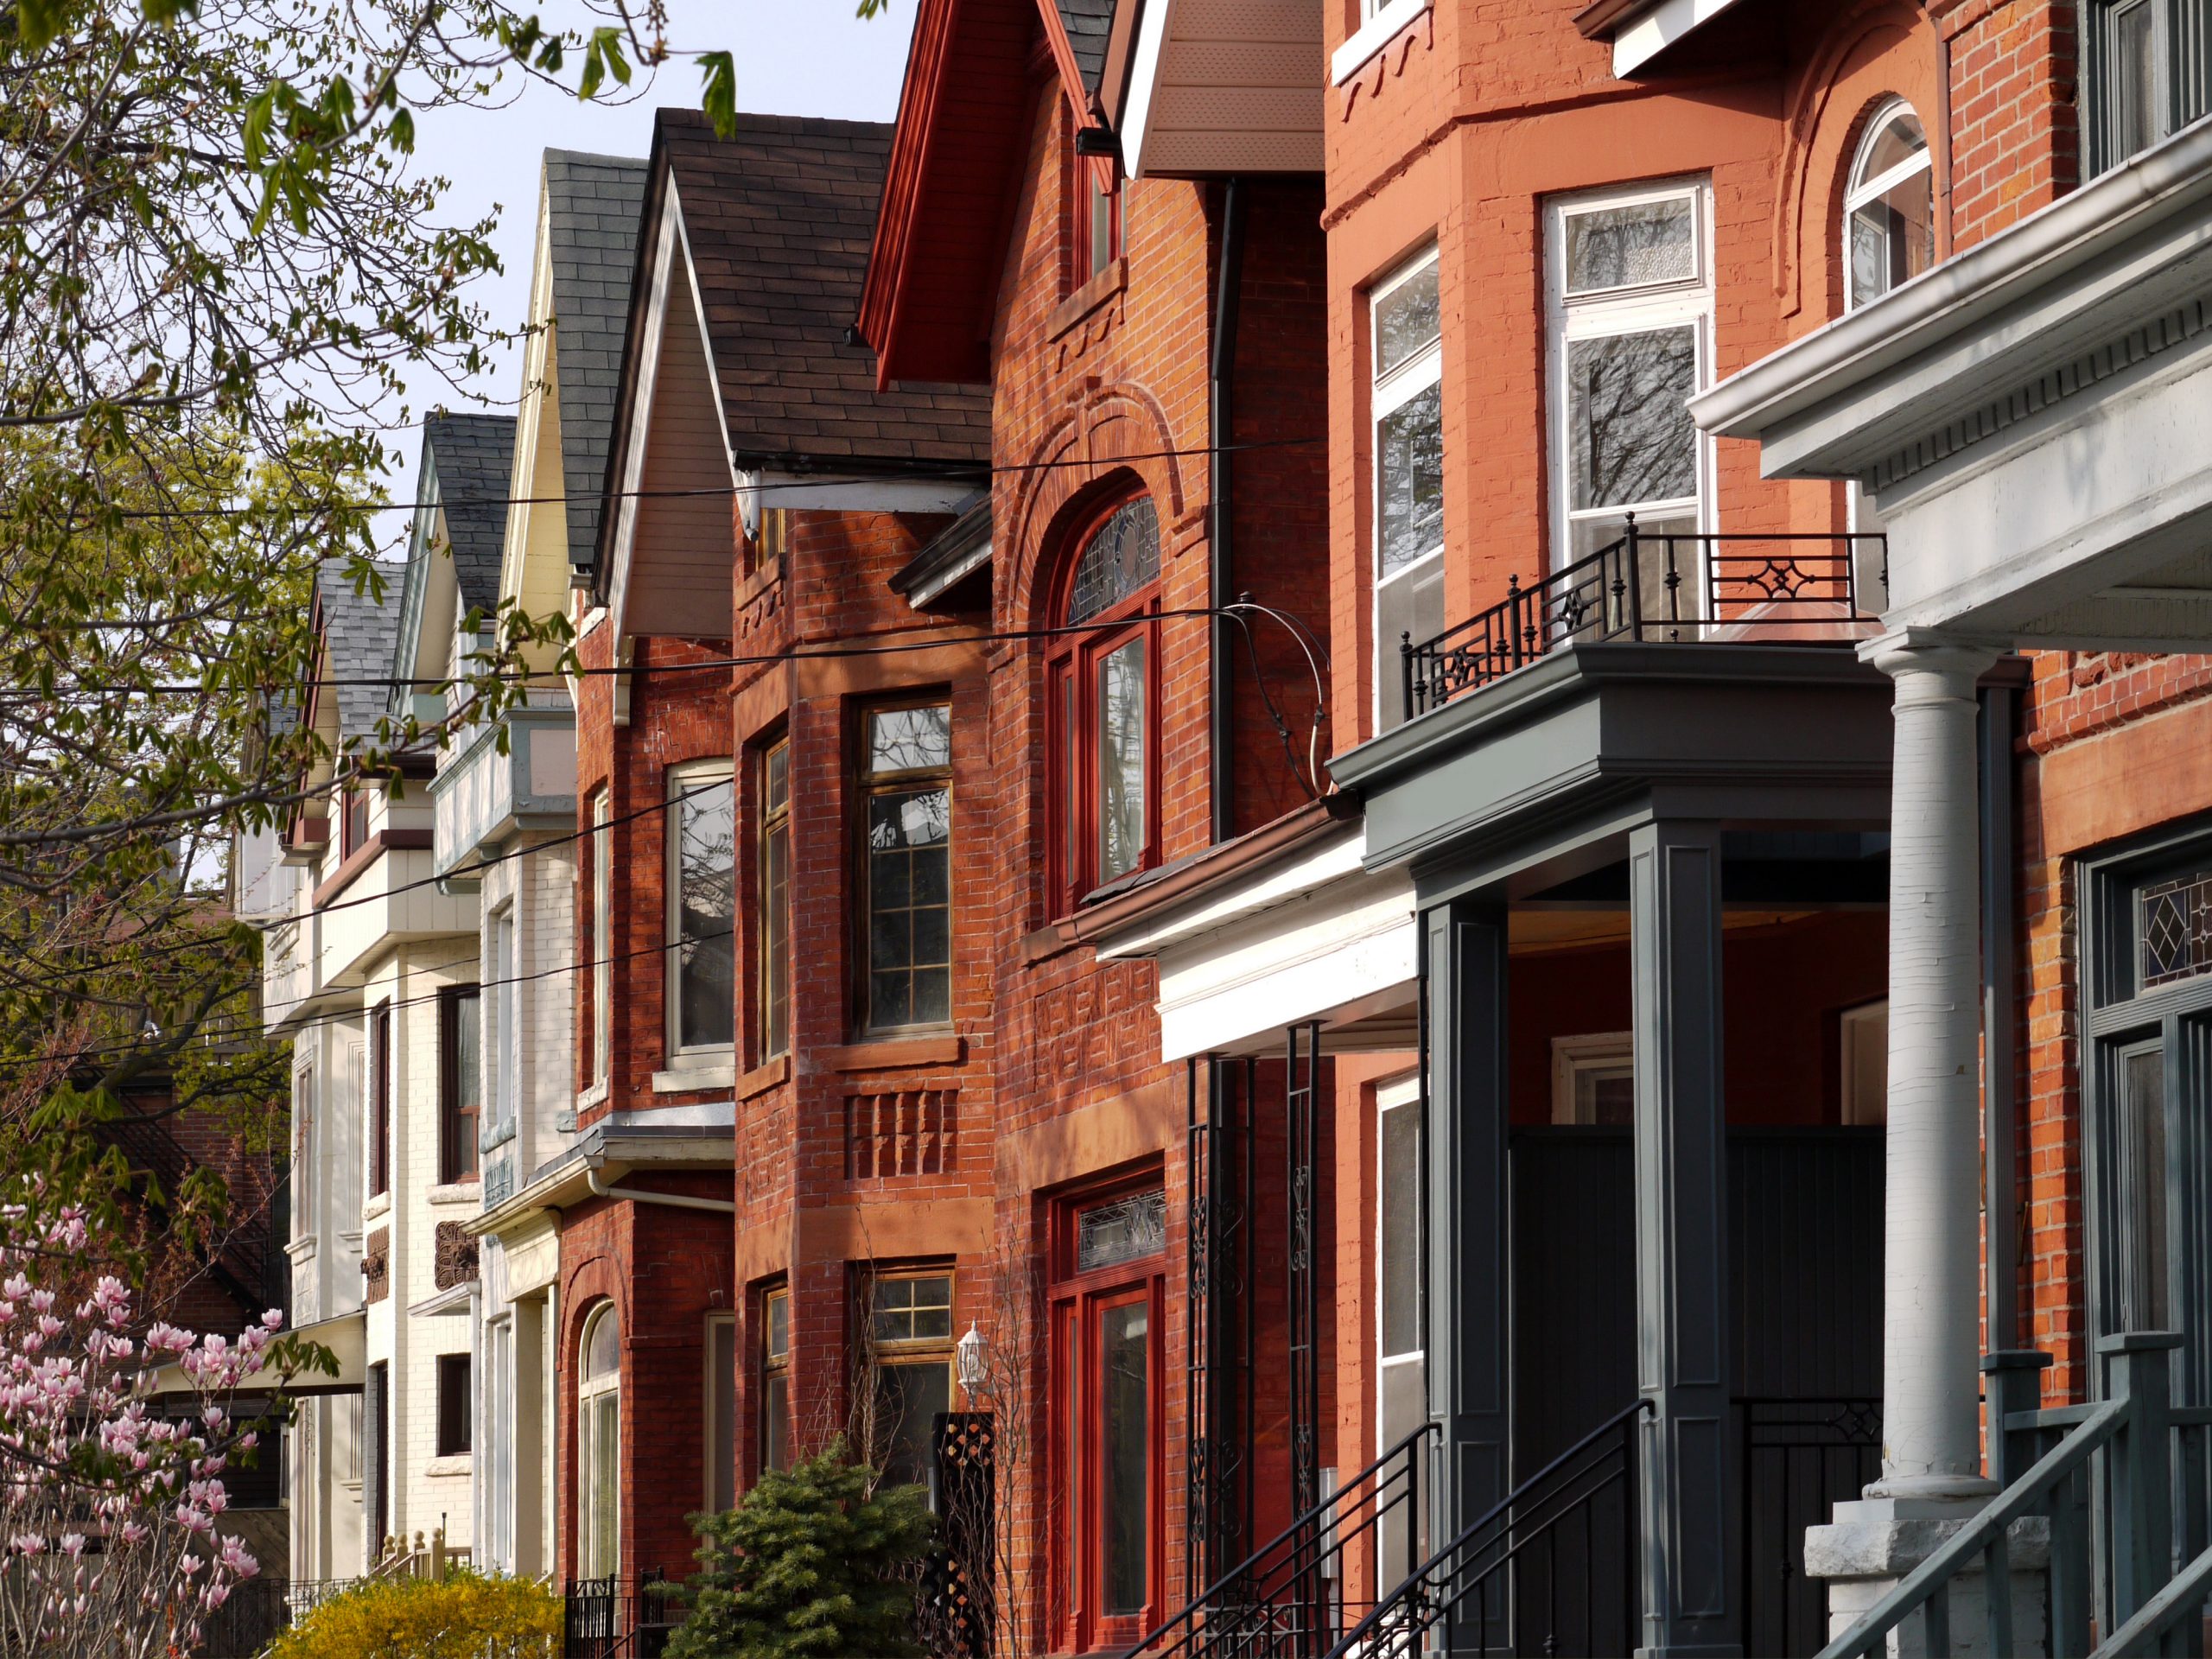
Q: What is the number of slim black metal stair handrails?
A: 2